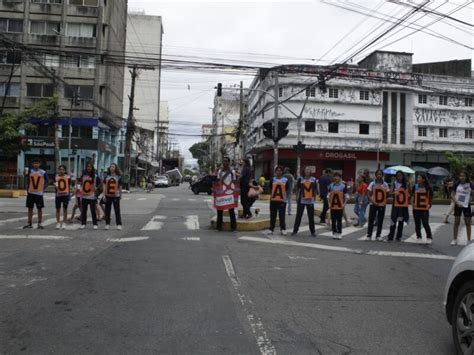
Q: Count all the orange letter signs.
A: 10